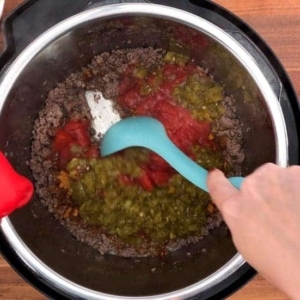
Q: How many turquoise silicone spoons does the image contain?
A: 1